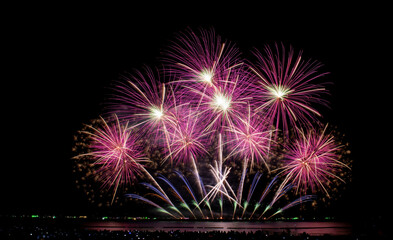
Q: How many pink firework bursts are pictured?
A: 8